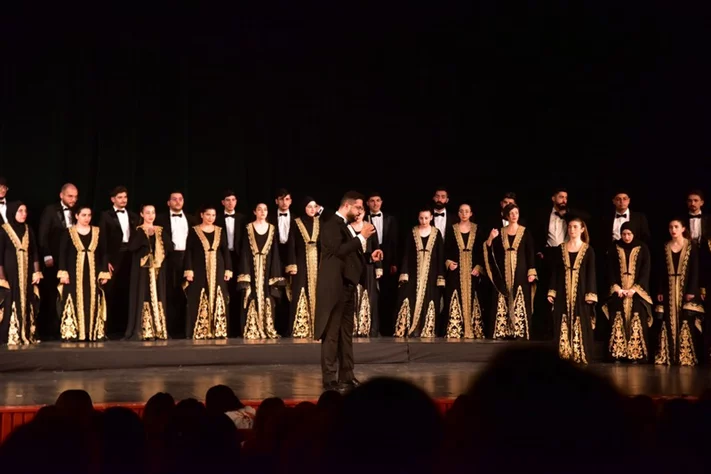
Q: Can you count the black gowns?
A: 13